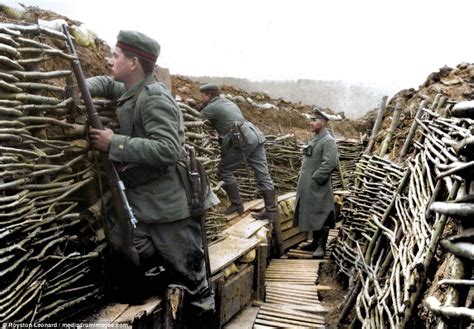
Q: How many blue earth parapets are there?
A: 0